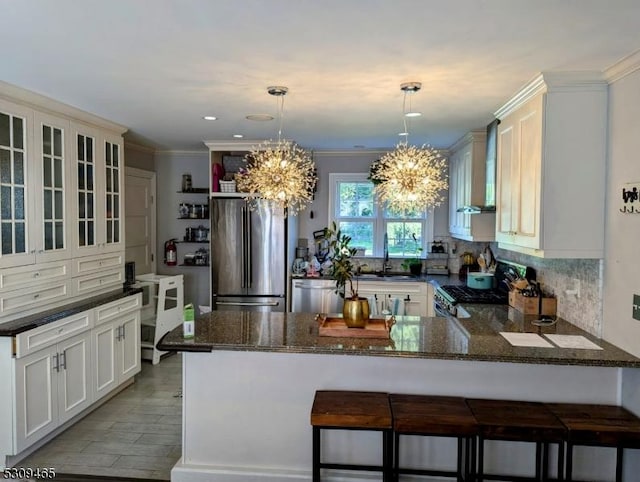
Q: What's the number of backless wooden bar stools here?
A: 4